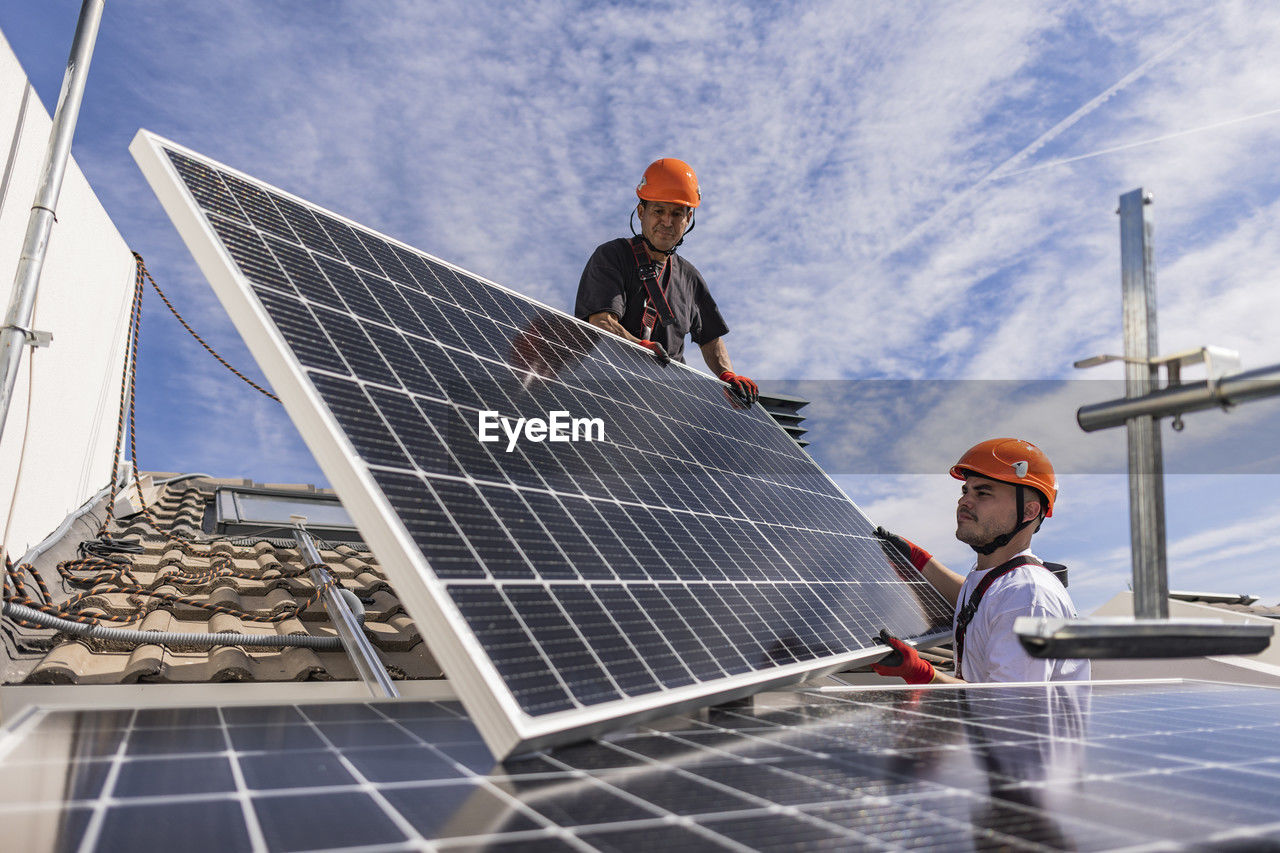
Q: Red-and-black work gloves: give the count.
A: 4